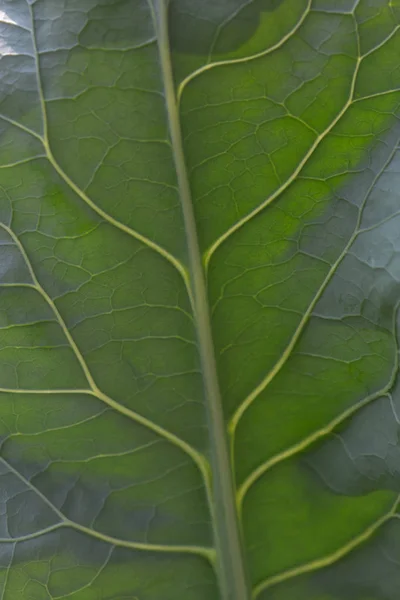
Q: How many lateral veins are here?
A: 8